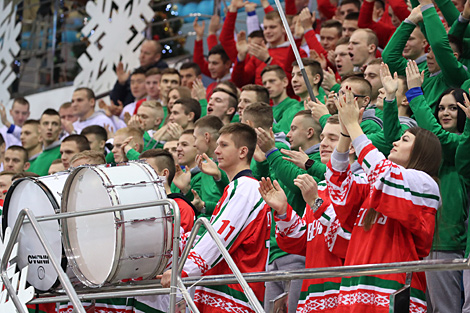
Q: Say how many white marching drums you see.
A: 2